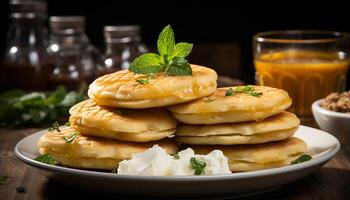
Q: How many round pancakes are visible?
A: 6